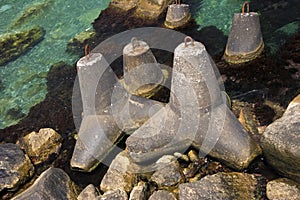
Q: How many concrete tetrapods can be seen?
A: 5